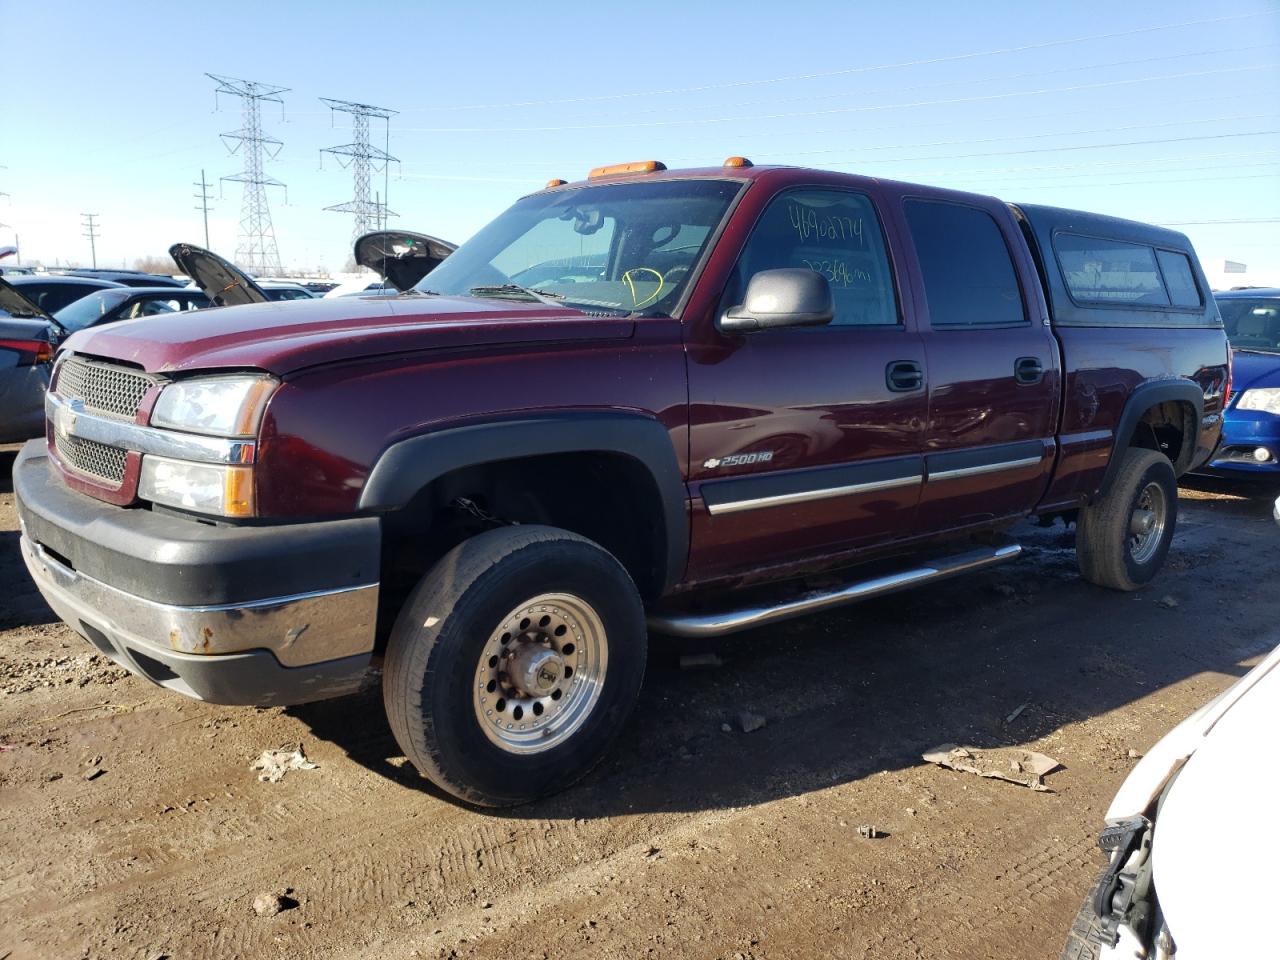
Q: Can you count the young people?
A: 0